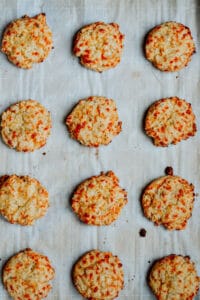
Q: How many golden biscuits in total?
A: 12